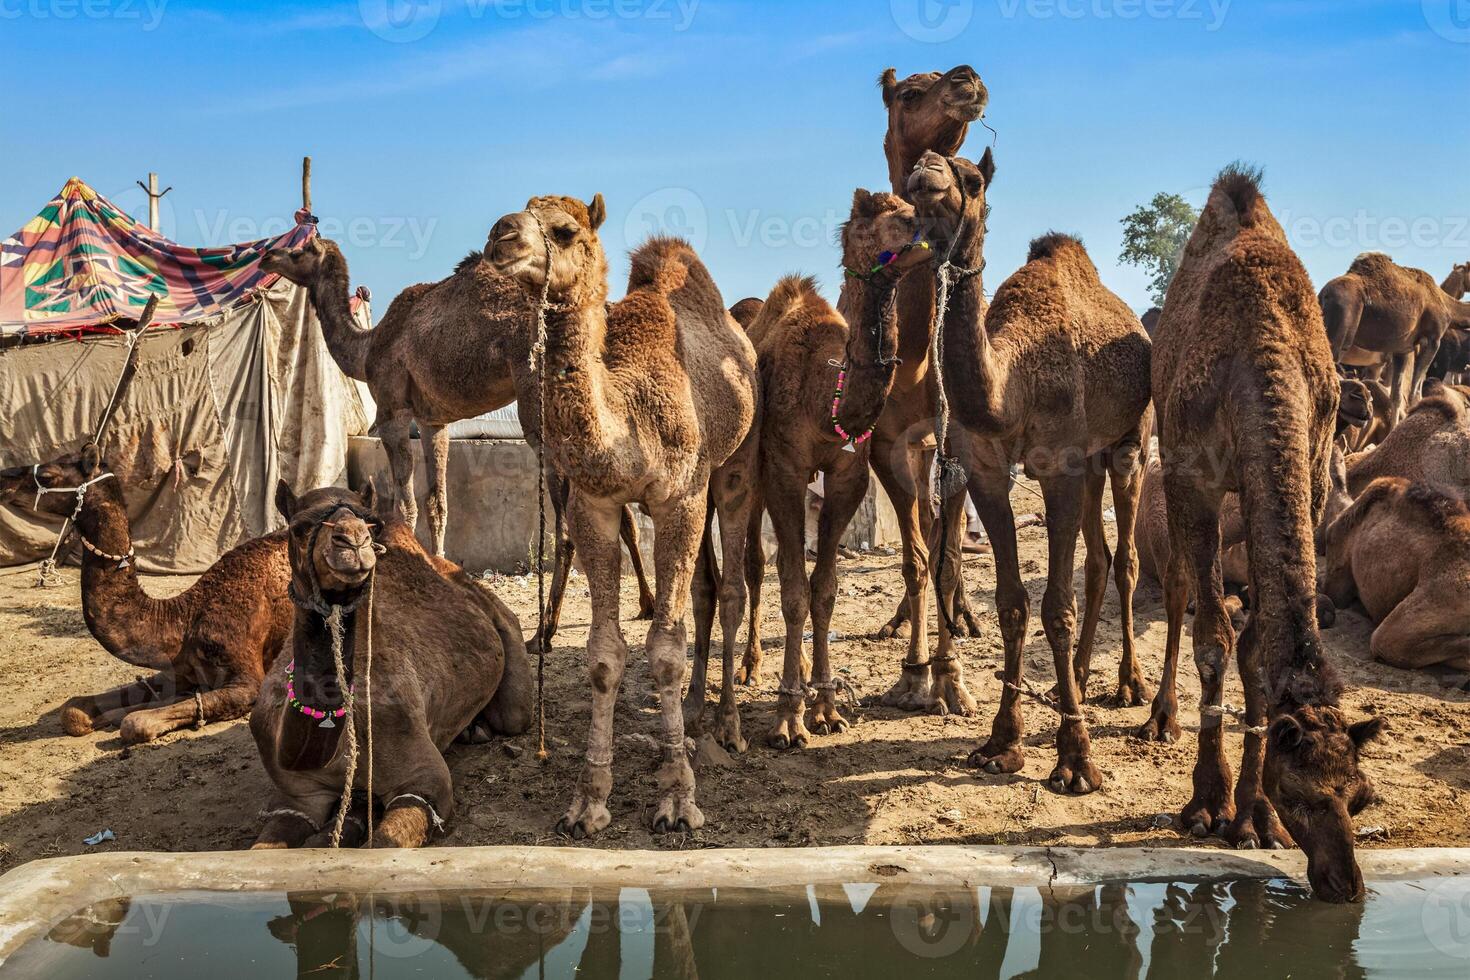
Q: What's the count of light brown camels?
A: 1